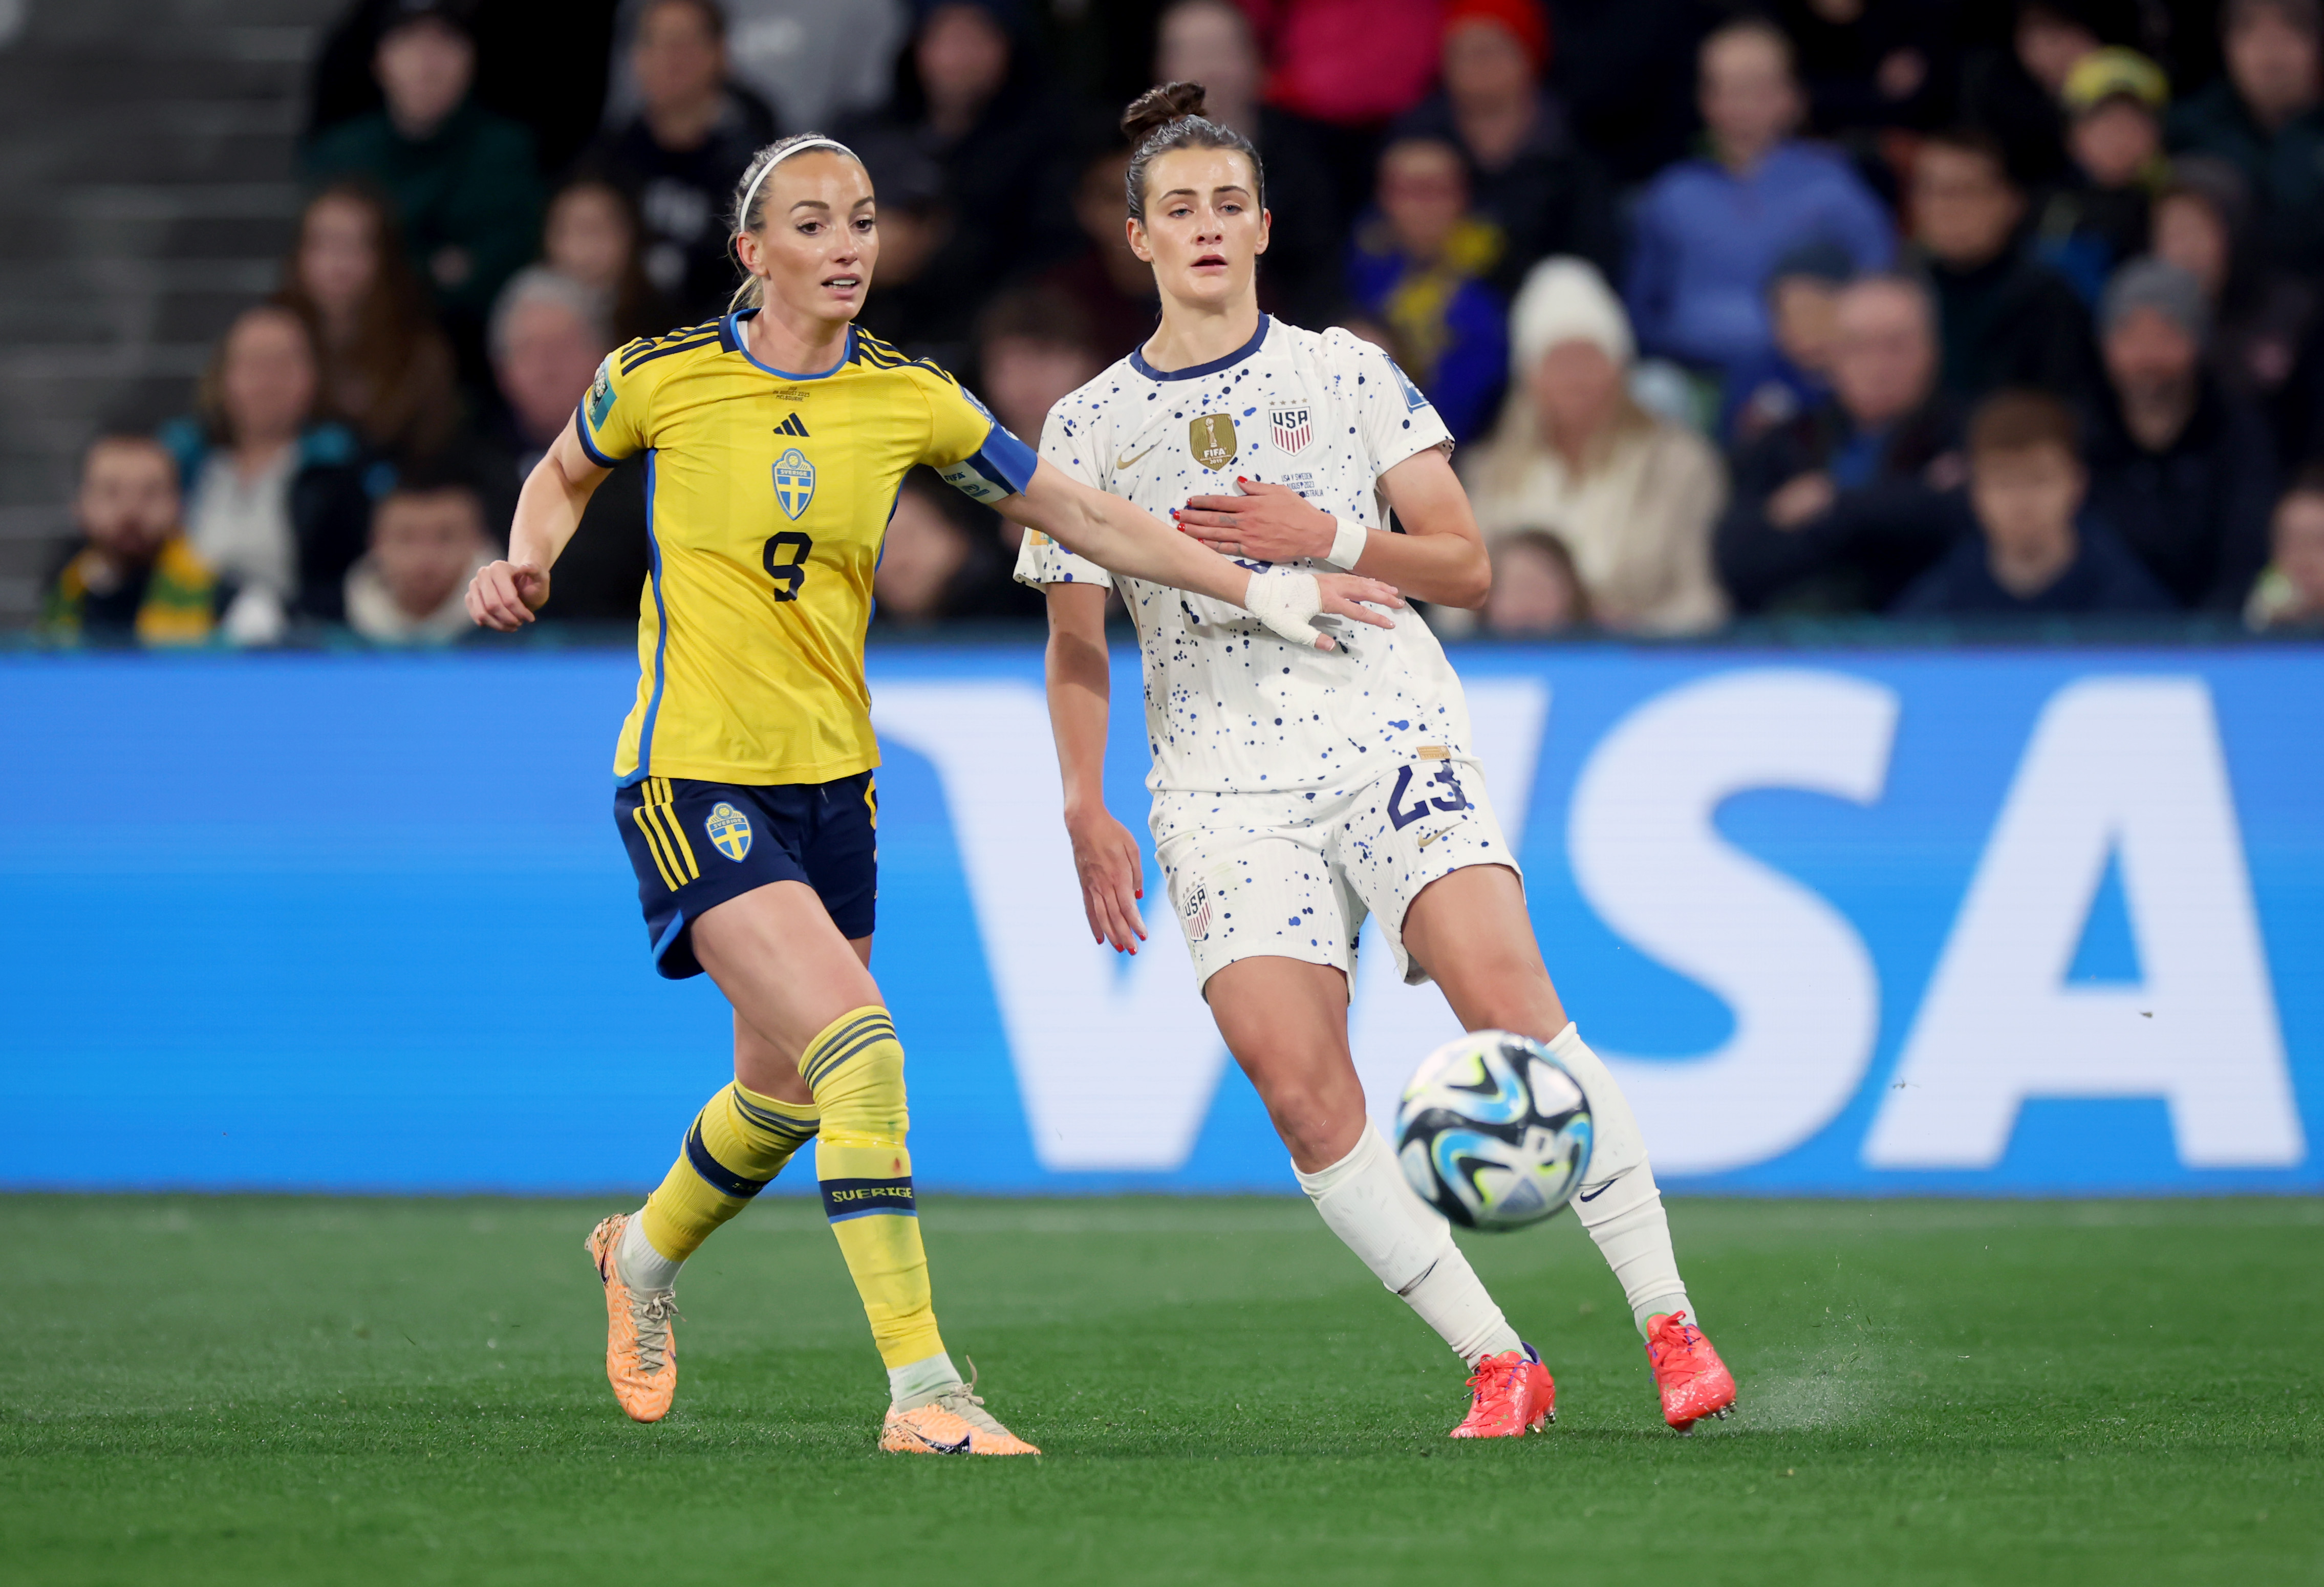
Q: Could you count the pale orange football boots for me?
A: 2